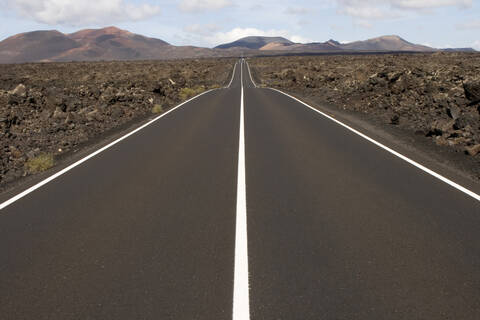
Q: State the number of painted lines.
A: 3